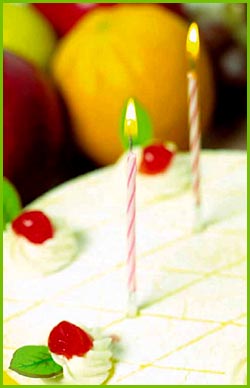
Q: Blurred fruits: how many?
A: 4